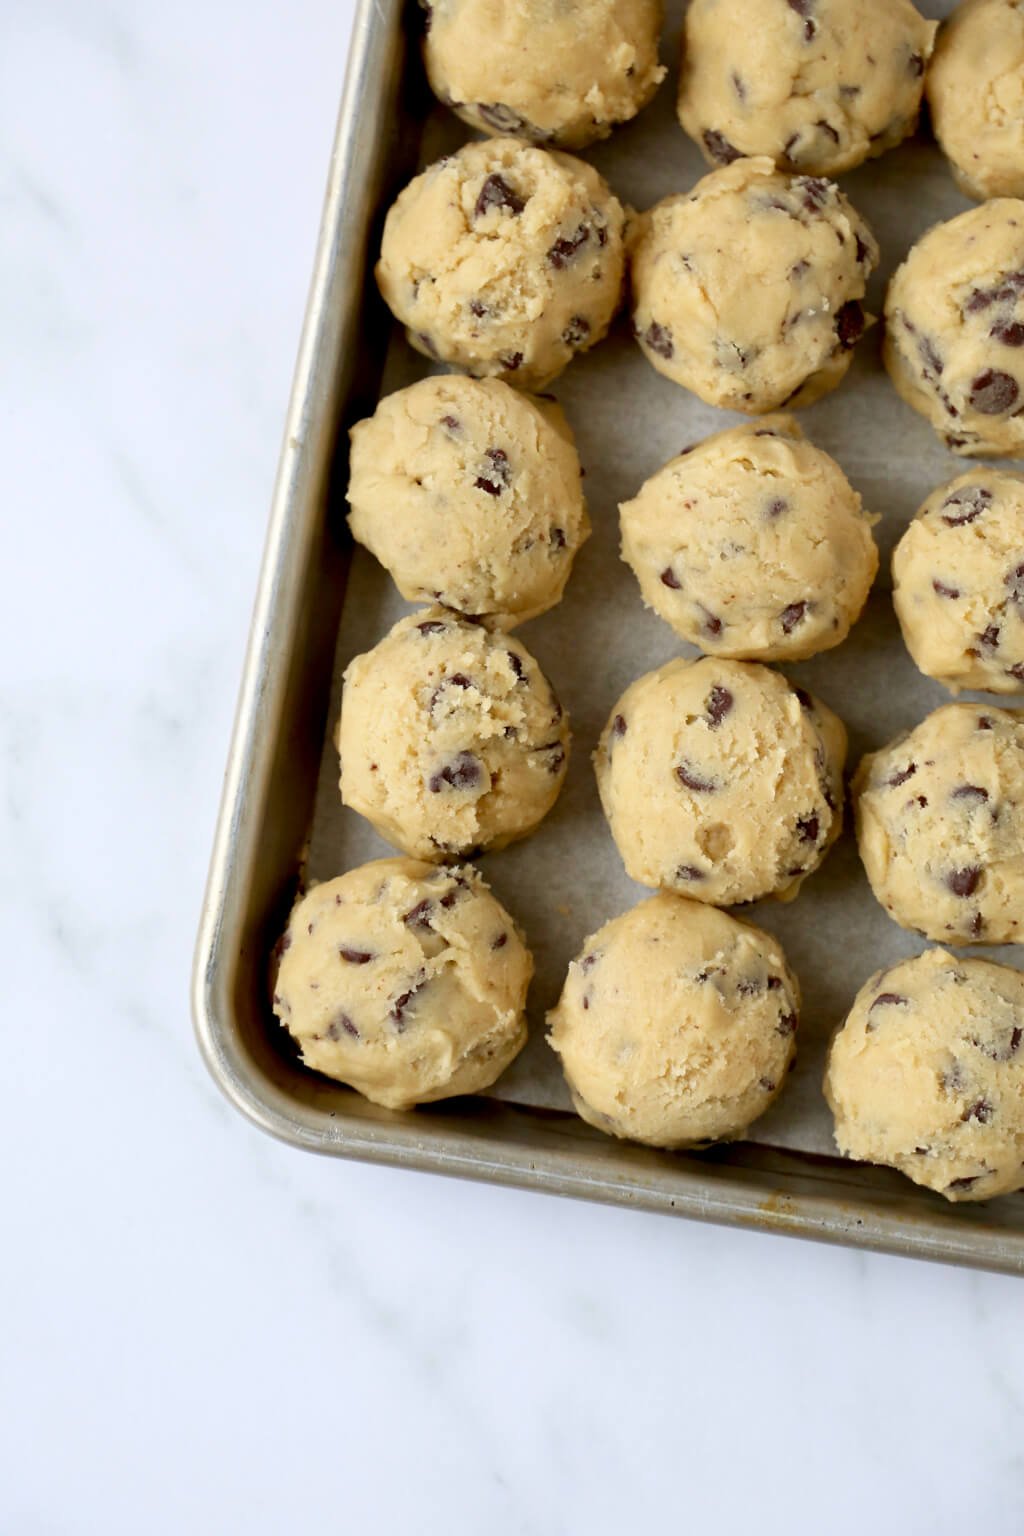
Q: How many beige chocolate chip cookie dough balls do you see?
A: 15